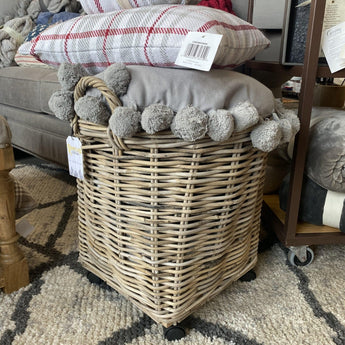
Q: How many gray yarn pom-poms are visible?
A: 12